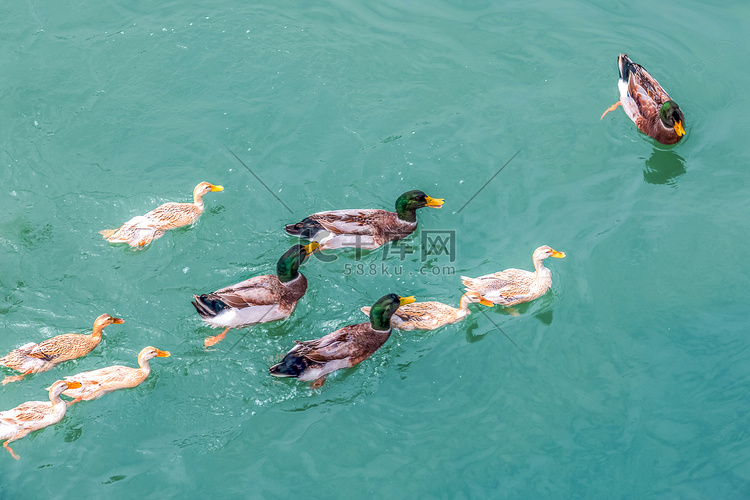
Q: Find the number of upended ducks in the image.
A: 0